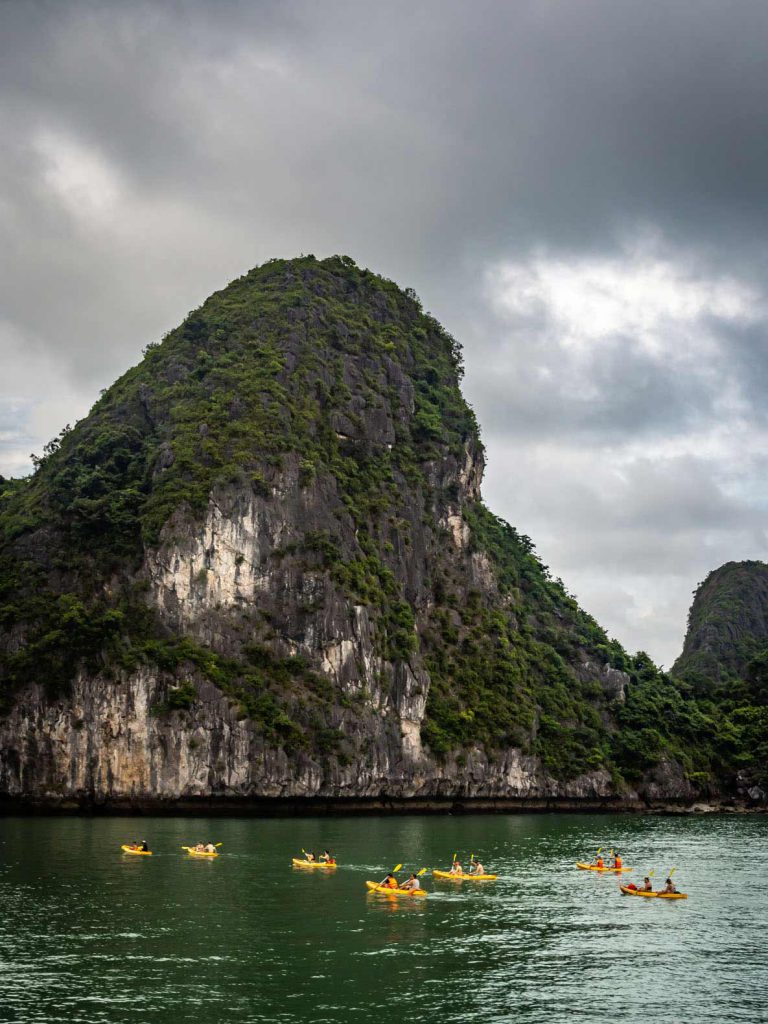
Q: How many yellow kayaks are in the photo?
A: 7